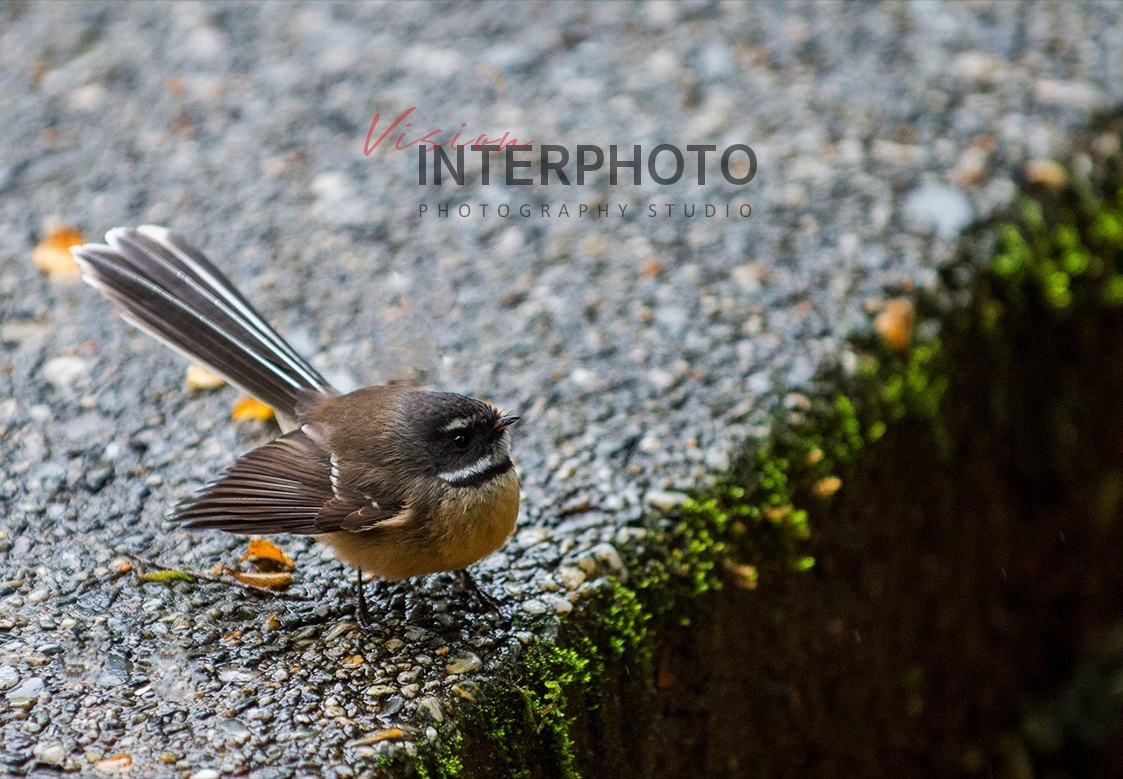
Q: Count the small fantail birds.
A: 1